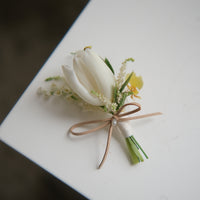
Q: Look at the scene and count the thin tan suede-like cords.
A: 1